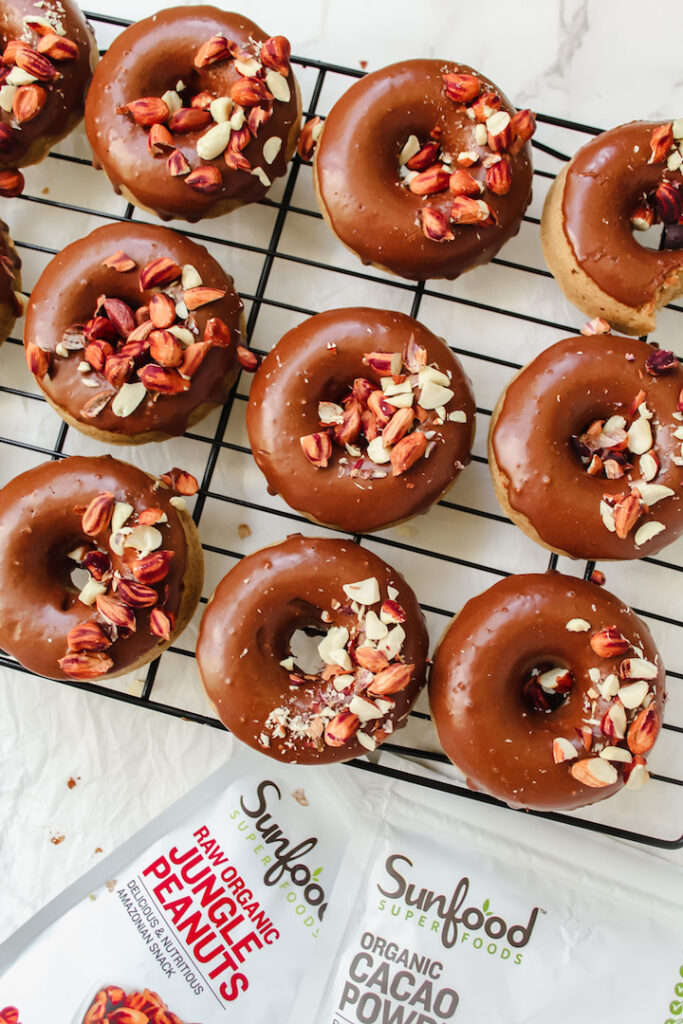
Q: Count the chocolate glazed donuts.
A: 11